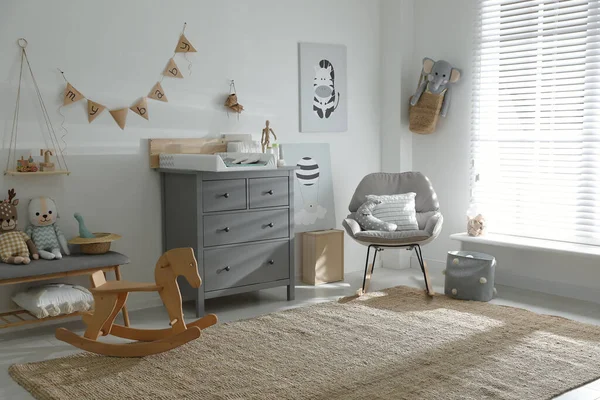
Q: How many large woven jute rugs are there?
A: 1